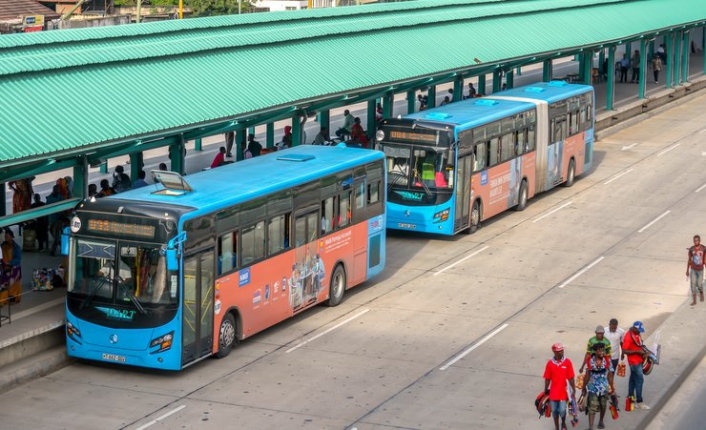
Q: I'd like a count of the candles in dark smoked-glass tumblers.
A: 0